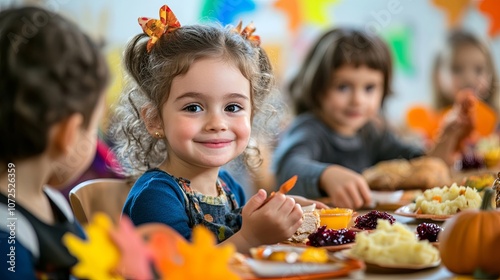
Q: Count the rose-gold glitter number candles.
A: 0